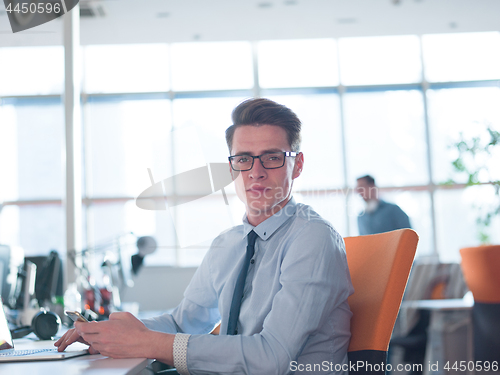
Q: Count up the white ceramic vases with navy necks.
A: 0